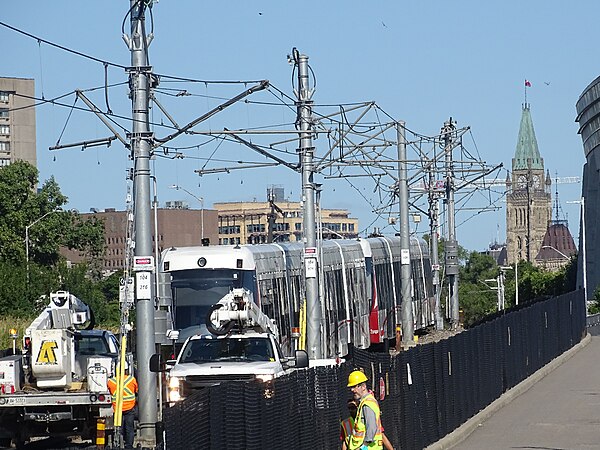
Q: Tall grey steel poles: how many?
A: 5